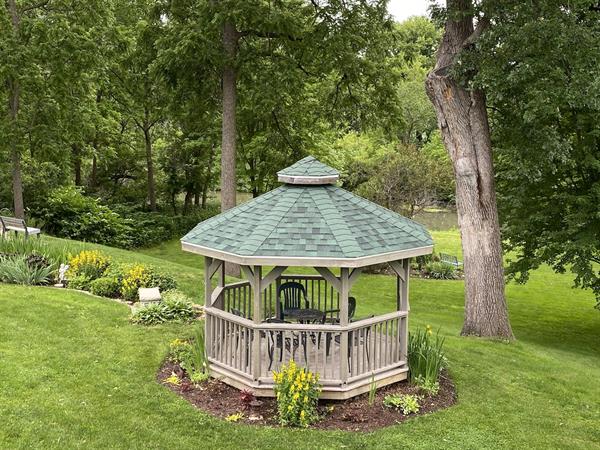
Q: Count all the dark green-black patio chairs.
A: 2